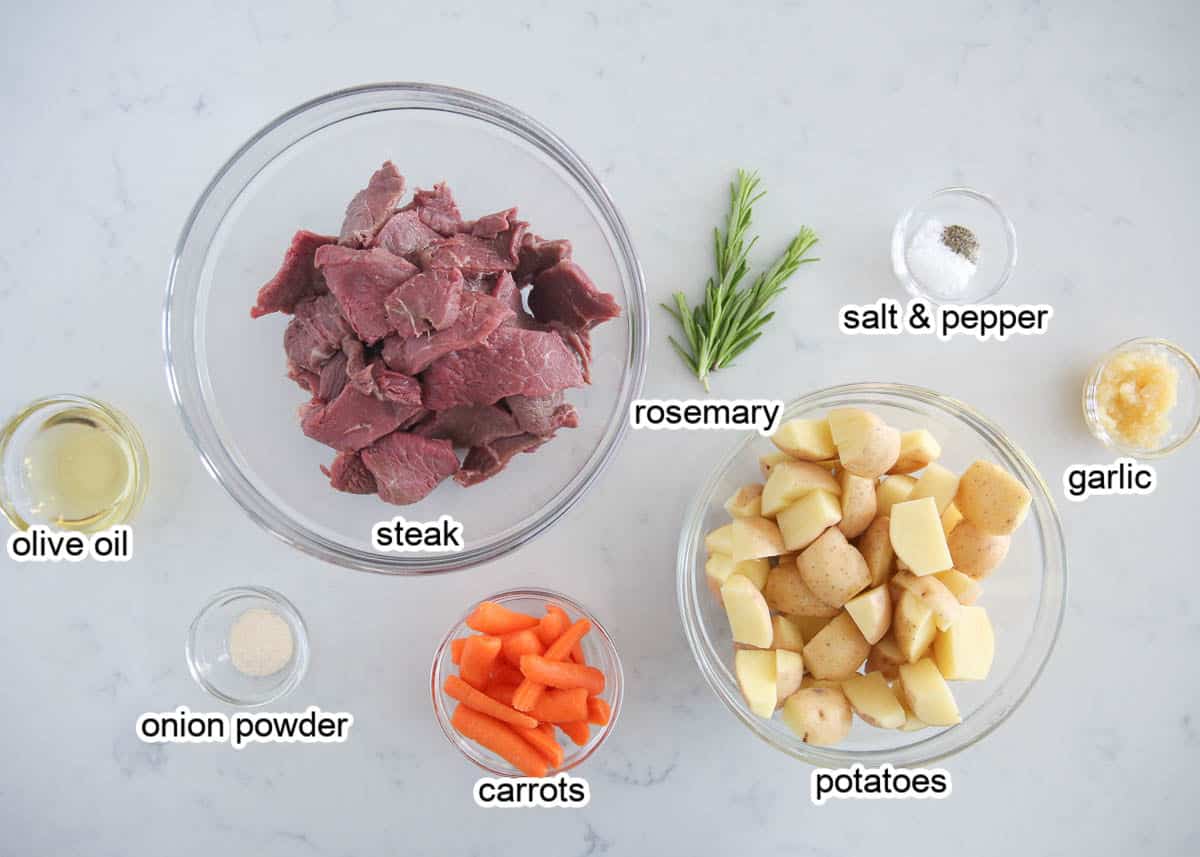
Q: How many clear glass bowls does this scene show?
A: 7